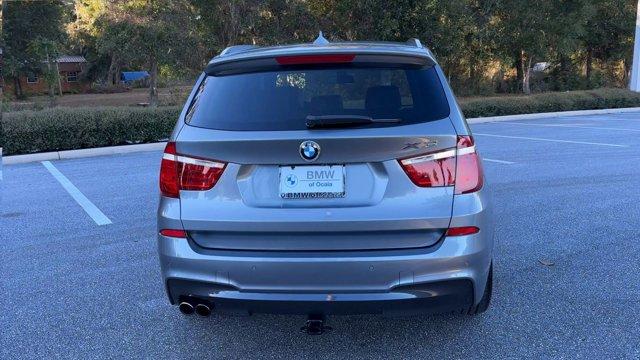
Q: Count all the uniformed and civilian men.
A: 0